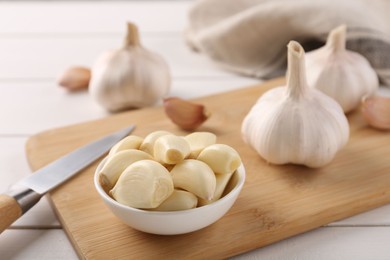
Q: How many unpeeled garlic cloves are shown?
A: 3